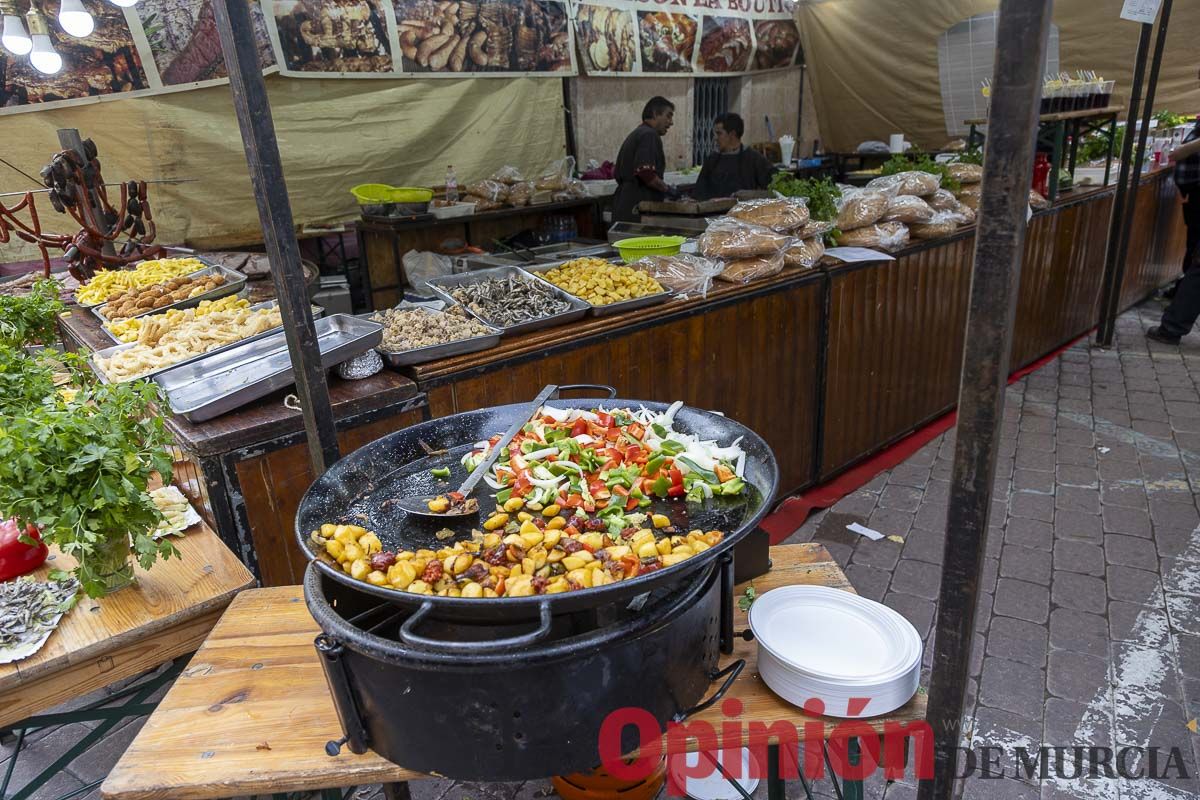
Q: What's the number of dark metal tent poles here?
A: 4